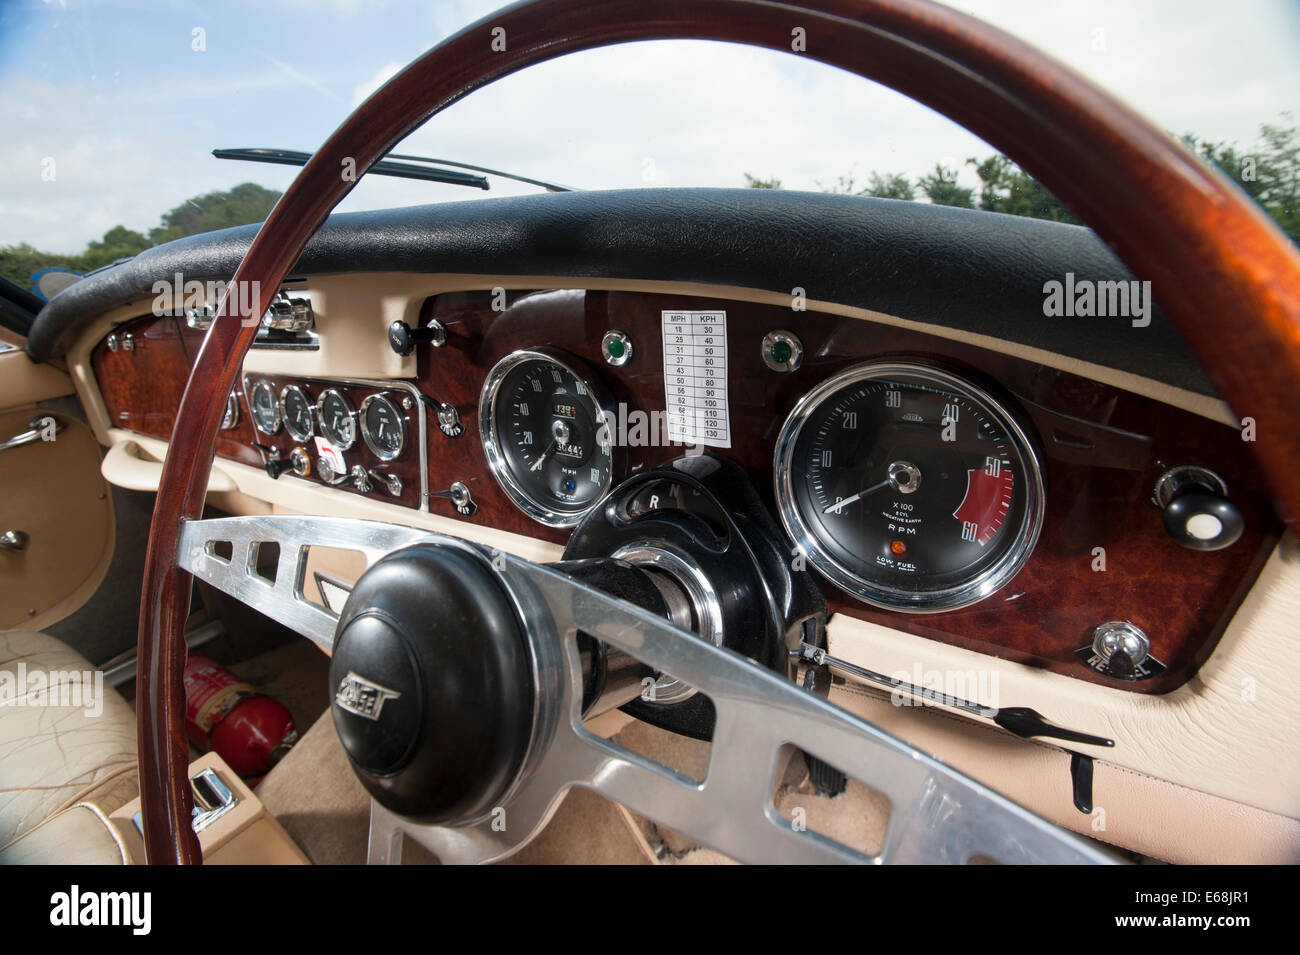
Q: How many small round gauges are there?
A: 4